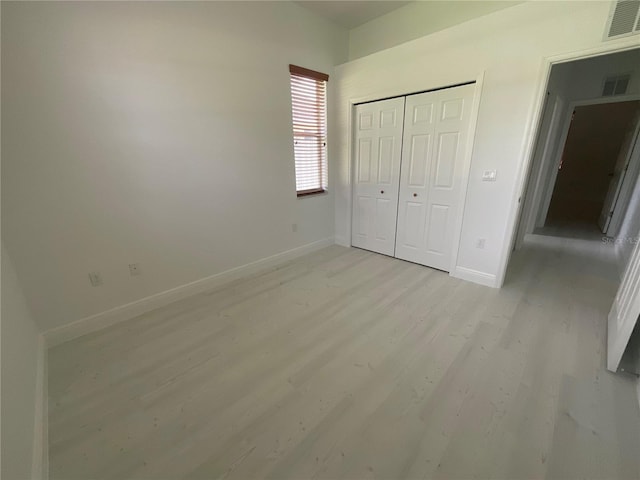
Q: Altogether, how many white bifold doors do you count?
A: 2